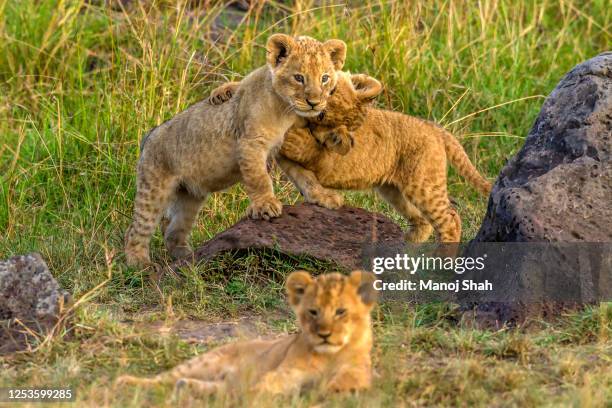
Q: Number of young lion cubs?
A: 3